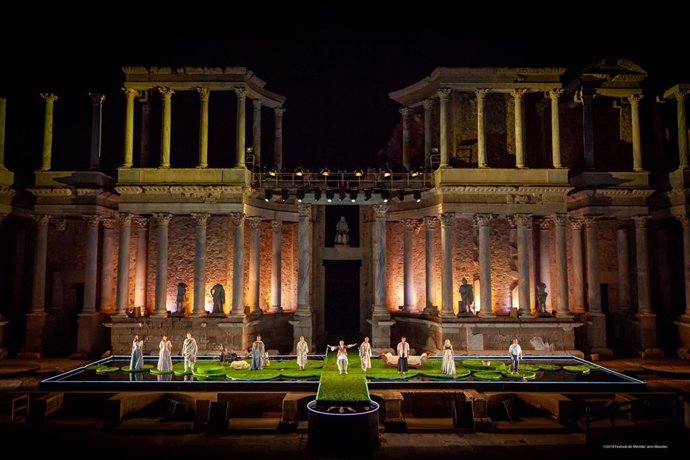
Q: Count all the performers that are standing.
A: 10